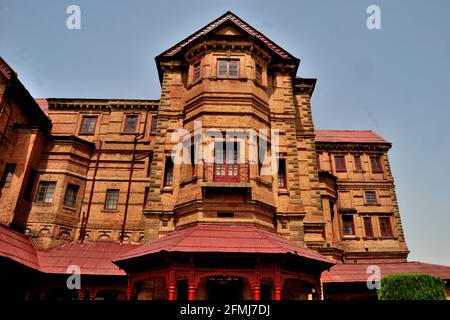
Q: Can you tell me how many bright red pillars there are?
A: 4